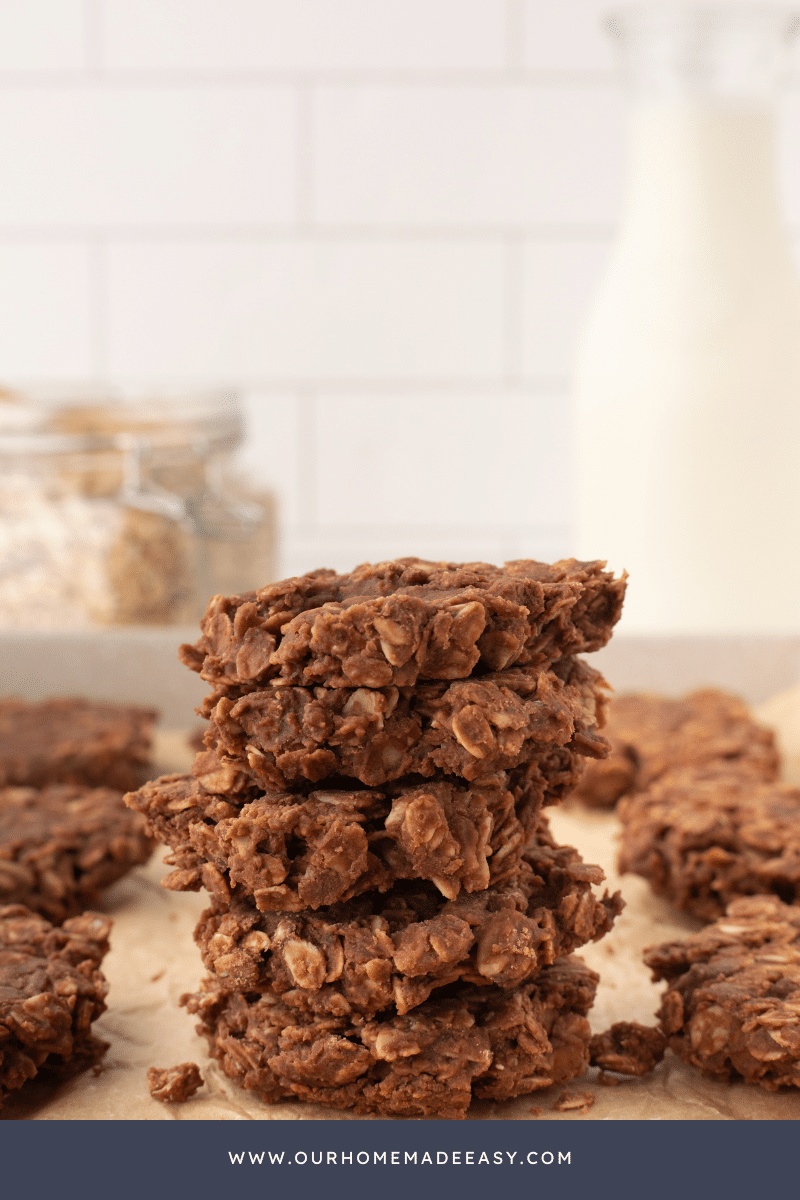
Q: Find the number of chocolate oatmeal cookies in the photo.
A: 11